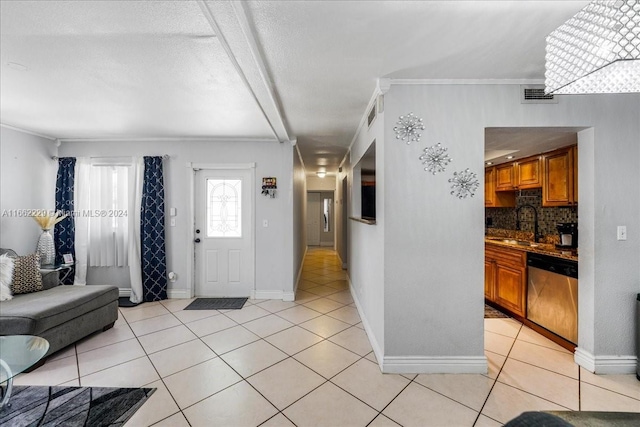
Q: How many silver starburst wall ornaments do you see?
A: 3